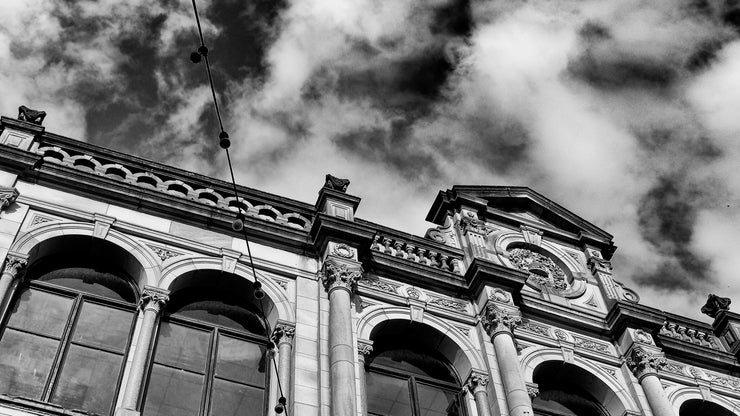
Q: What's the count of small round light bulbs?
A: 6